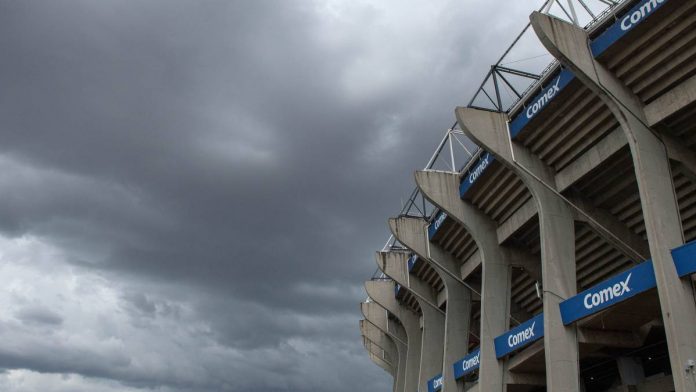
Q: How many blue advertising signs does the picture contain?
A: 11